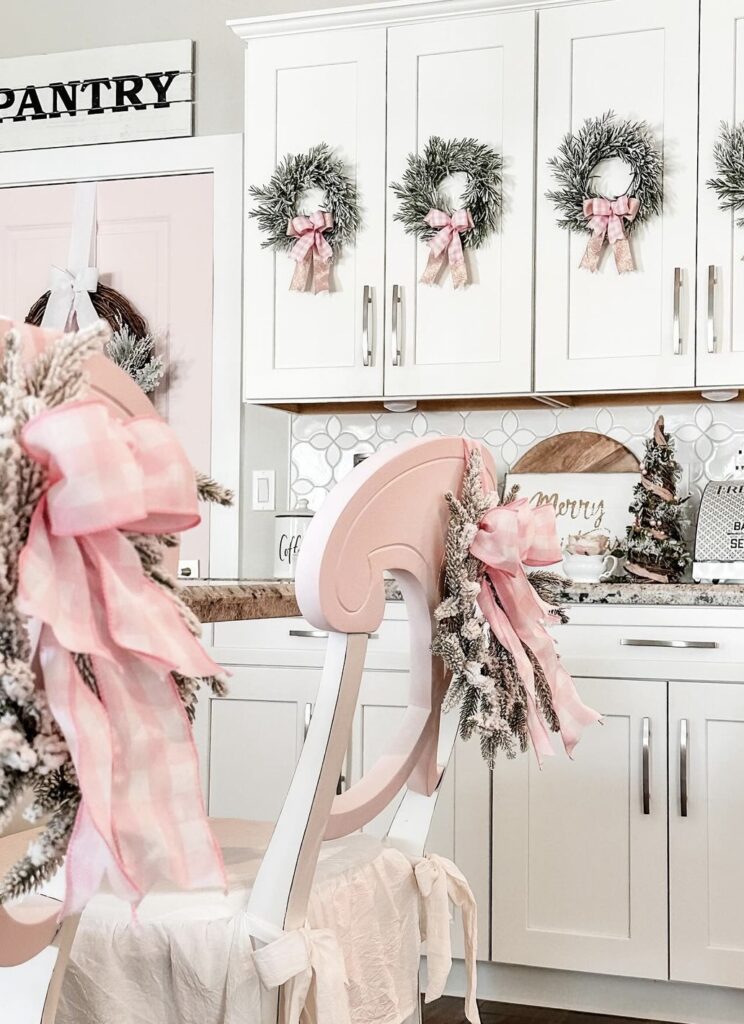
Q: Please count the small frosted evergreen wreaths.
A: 4